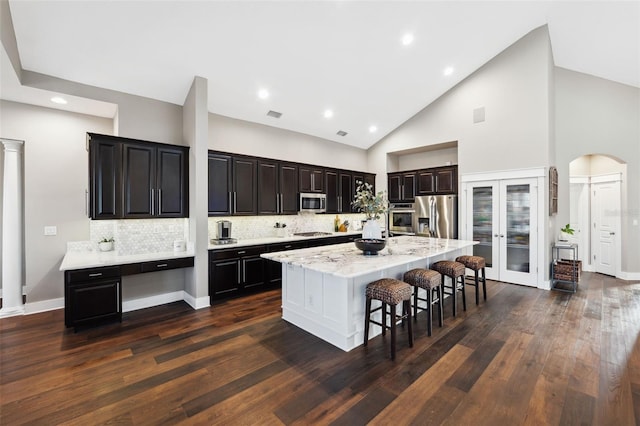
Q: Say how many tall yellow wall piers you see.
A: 0